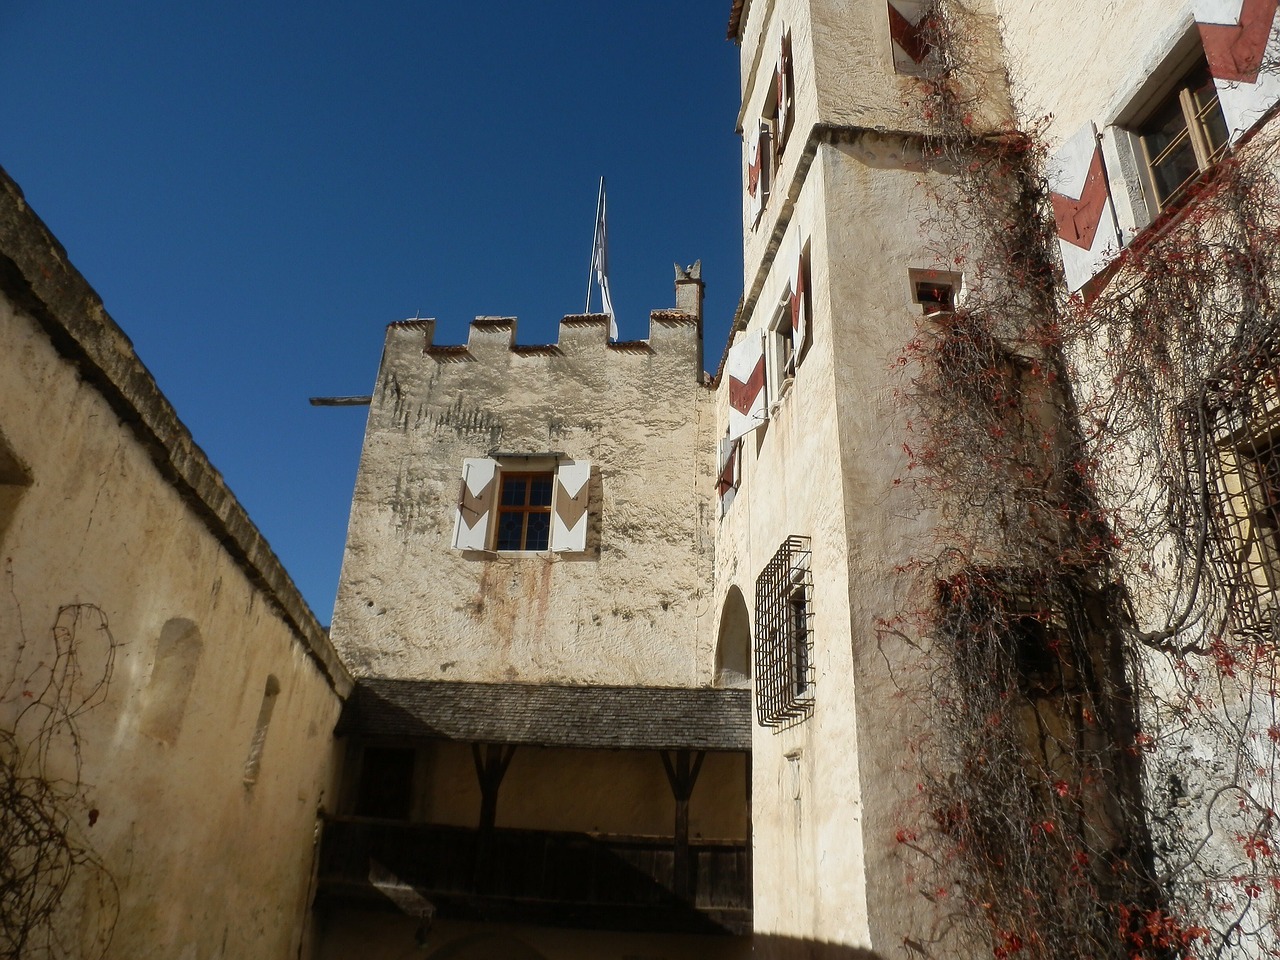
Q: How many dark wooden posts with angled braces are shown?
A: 2